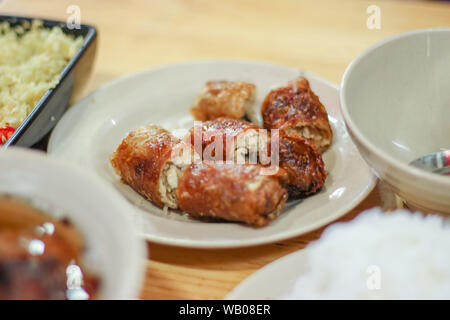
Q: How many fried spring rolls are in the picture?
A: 6